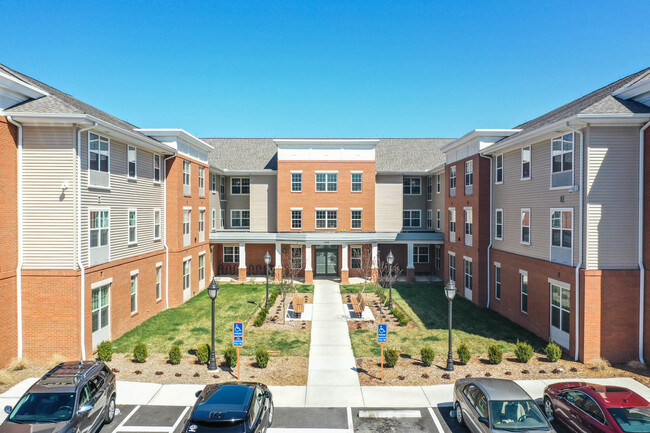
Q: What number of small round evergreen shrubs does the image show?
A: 12